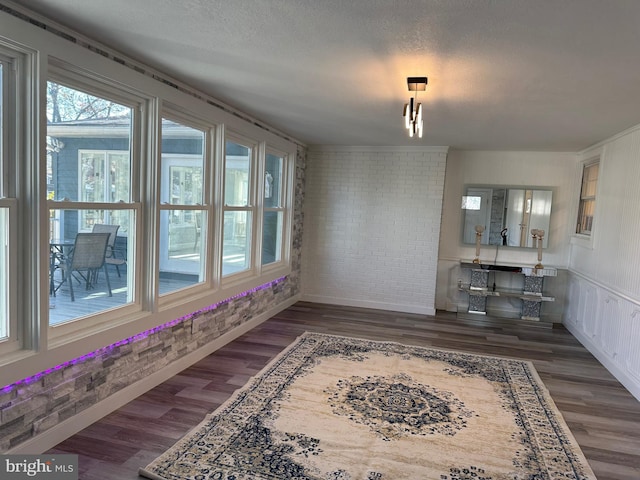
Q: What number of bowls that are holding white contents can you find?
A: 0